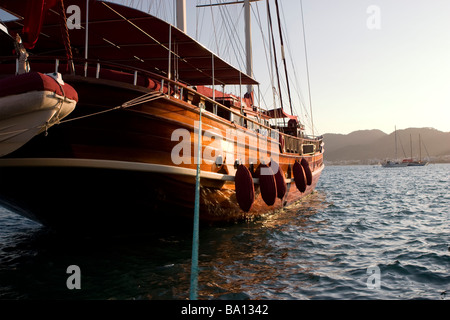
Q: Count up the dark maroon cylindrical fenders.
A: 5